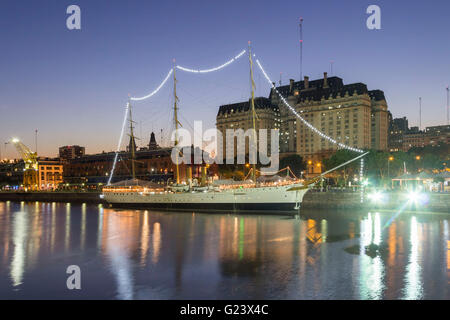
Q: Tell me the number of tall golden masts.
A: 3